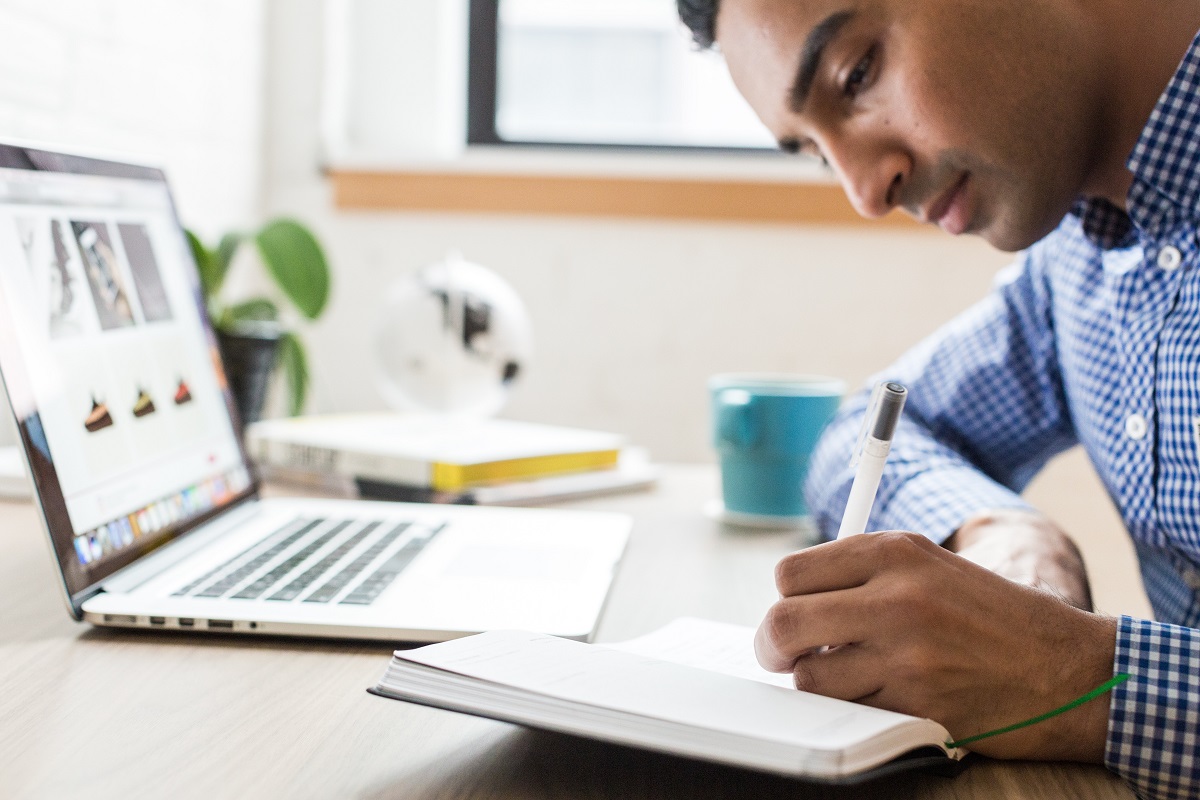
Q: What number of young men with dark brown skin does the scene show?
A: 1